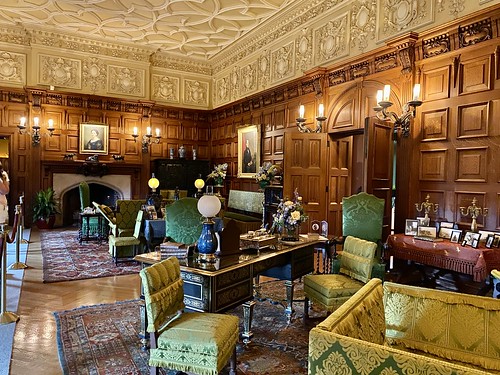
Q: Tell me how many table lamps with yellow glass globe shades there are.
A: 2